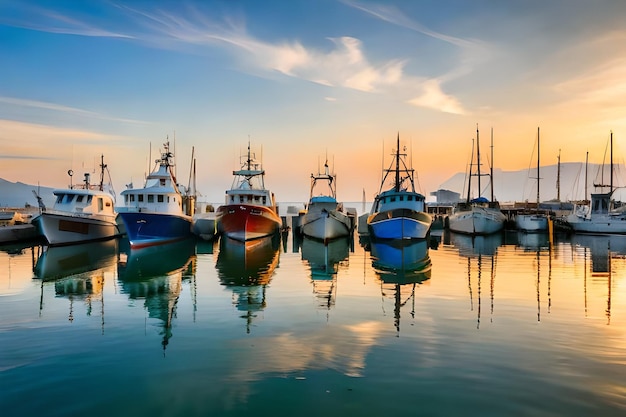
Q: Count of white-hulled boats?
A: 5